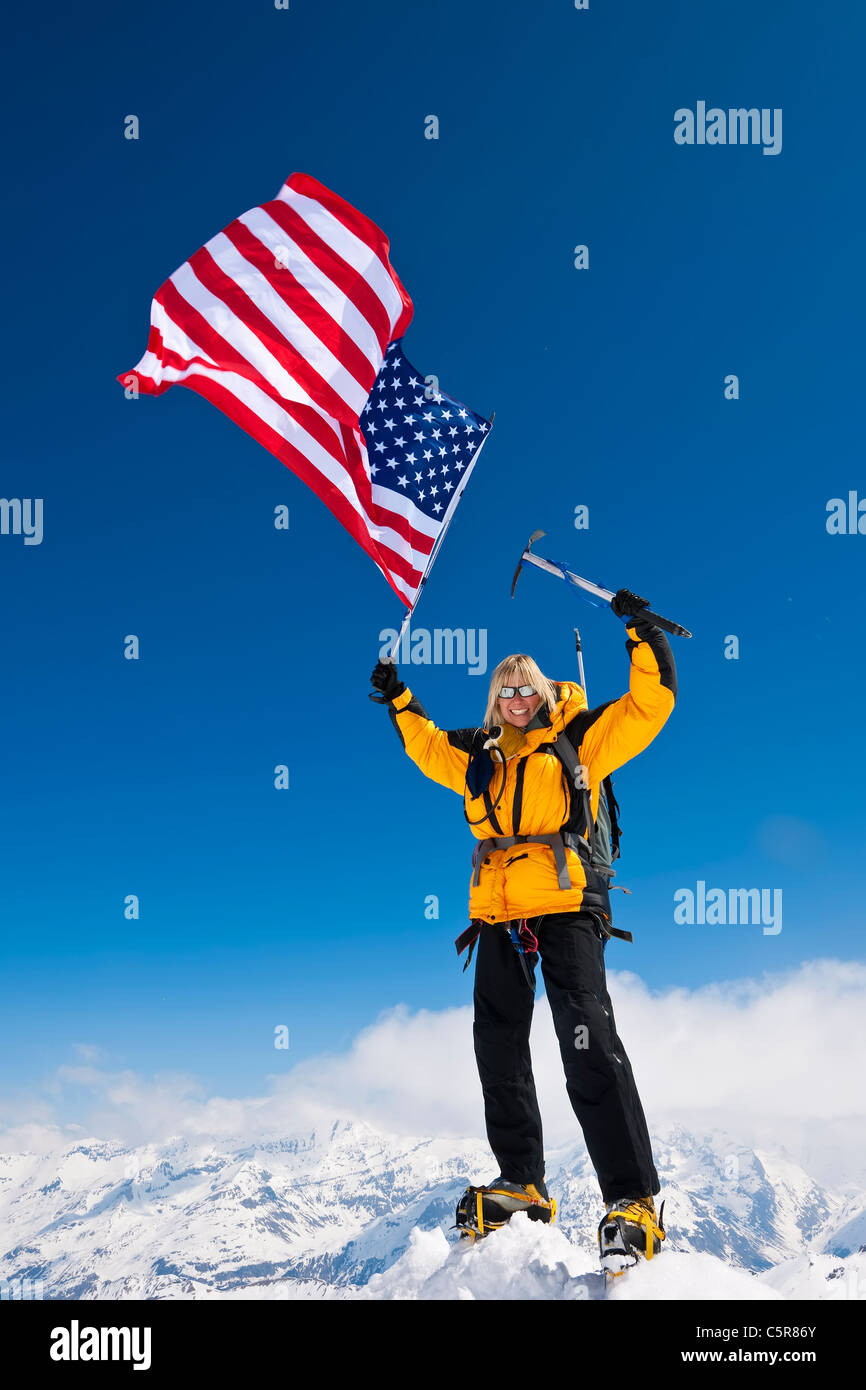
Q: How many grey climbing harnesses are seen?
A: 1